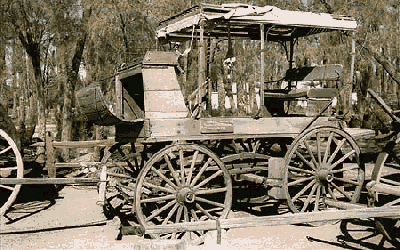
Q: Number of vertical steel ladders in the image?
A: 0